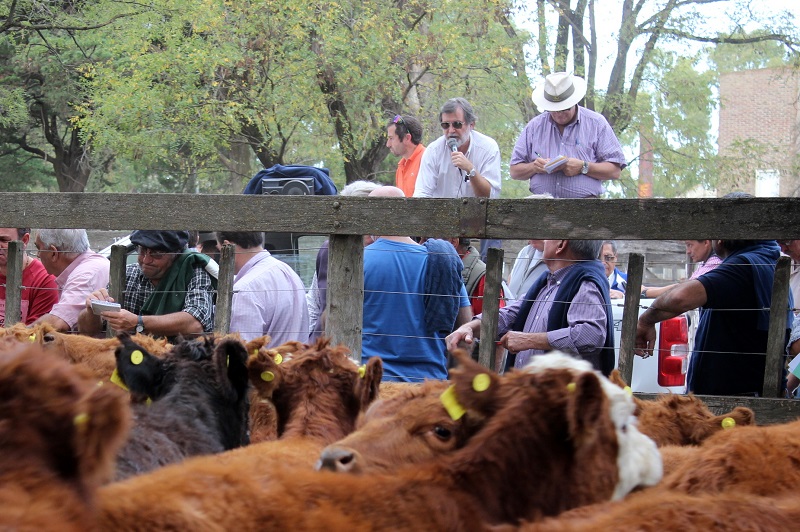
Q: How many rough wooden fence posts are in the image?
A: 7